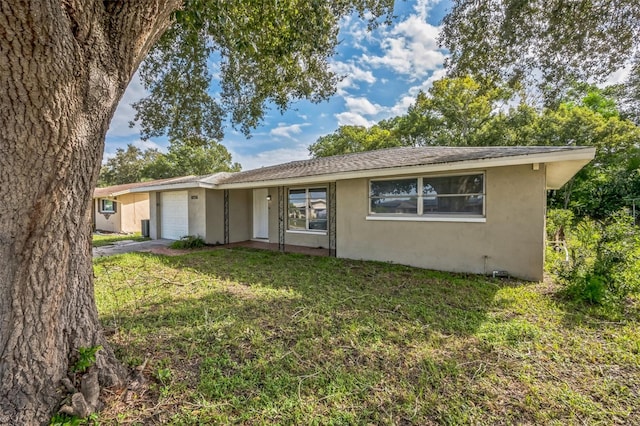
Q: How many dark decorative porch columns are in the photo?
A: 3